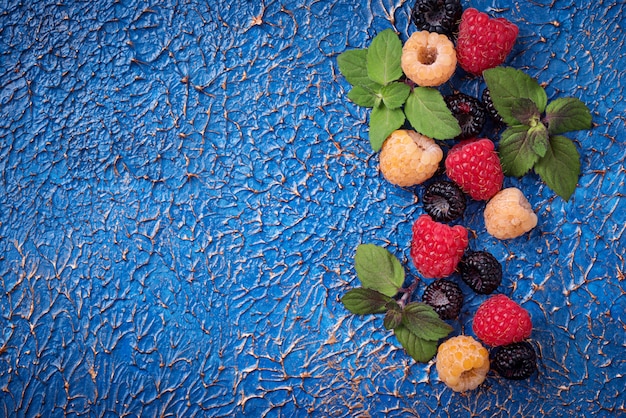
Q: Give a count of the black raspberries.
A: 7